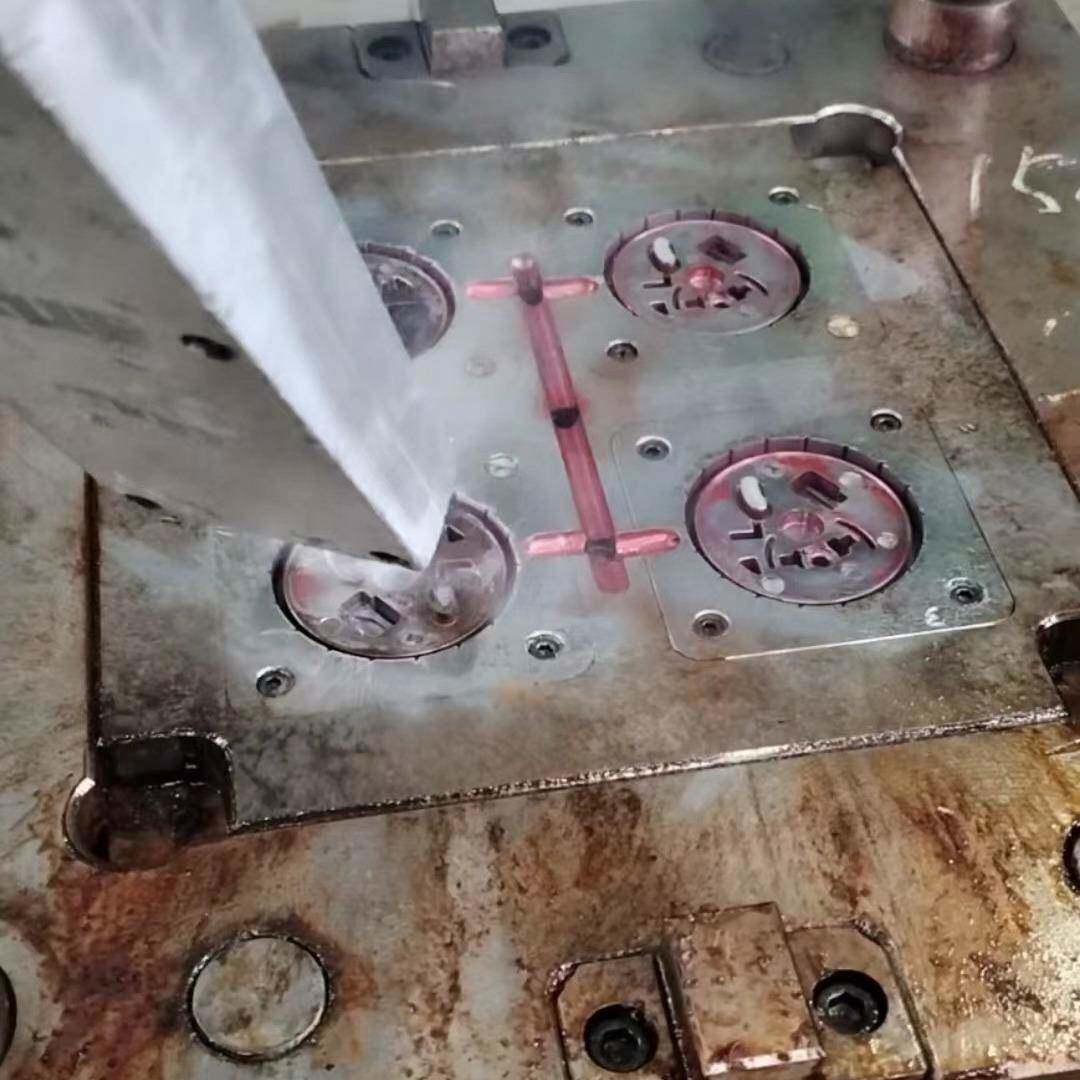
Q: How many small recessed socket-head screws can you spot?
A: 10